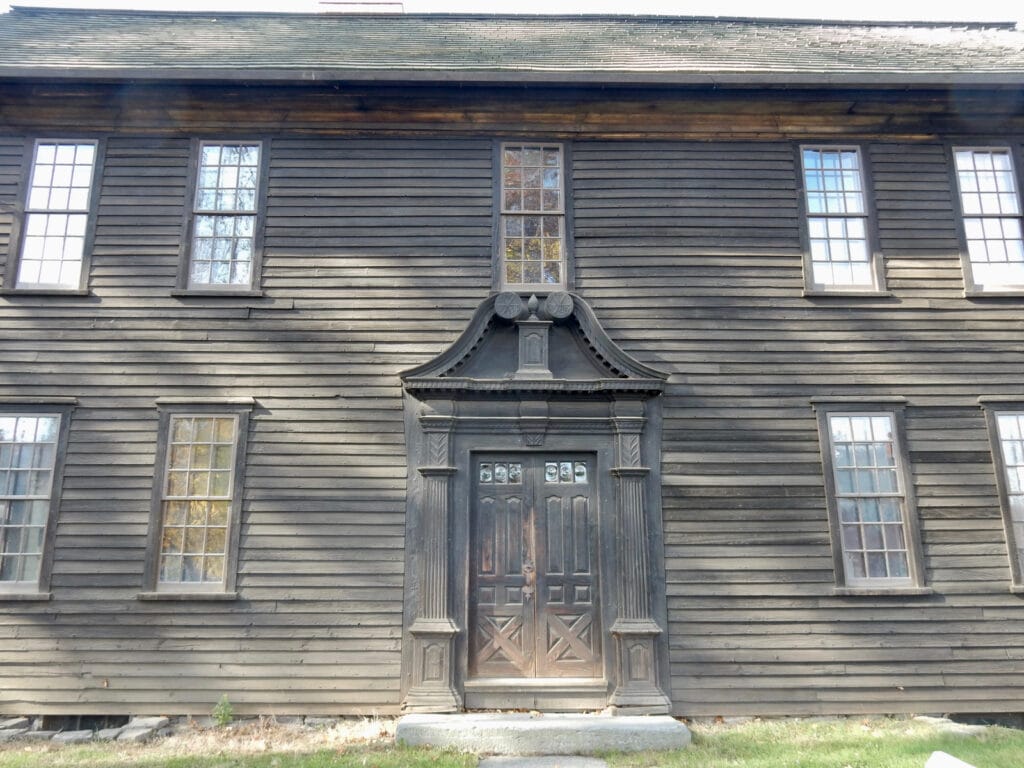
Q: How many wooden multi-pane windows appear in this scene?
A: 9